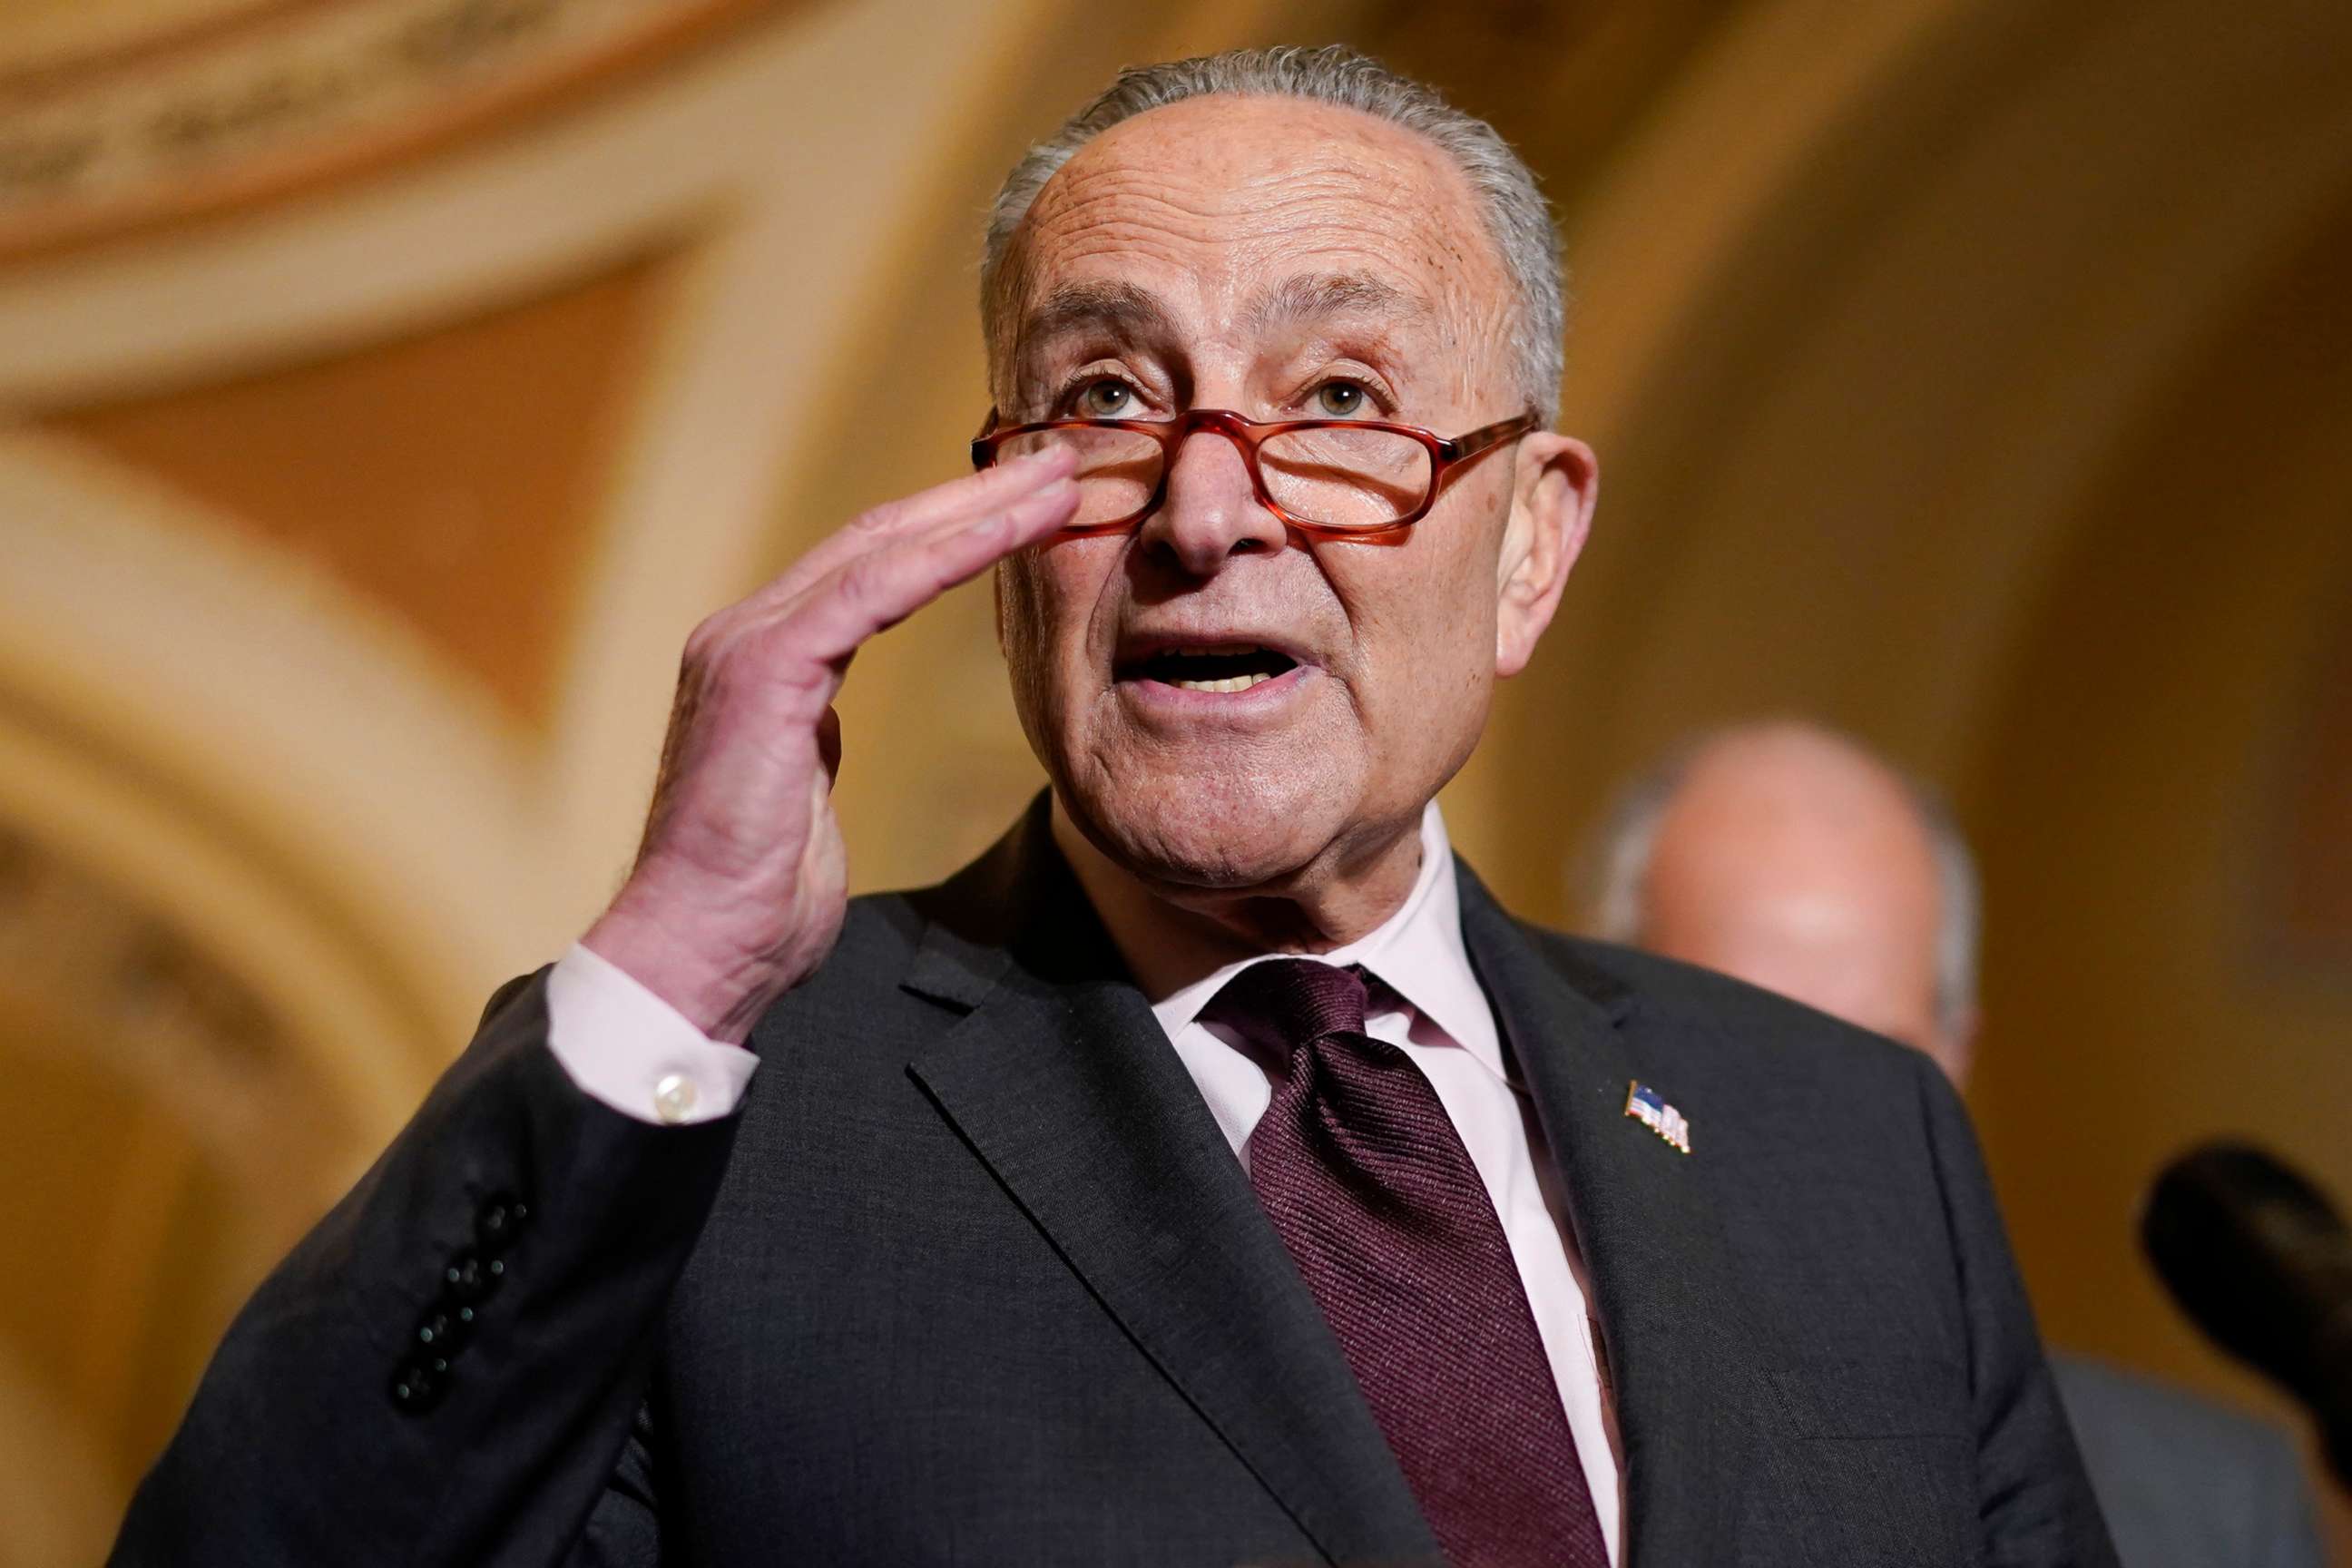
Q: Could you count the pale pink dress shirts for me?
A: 1